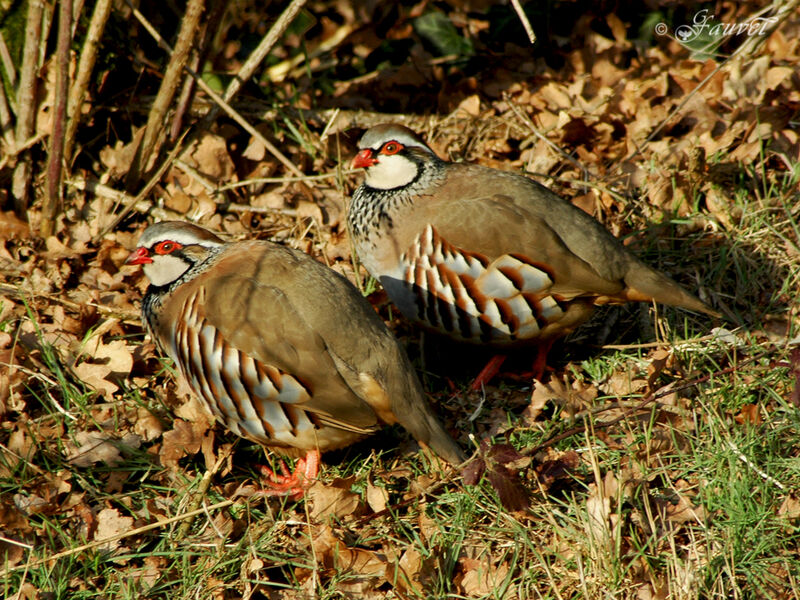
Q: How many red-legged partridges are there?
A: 2